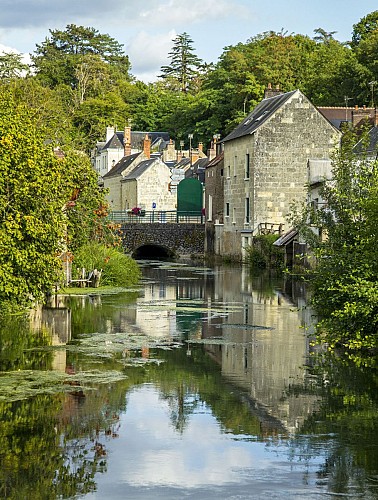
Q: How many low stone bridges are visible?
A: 1